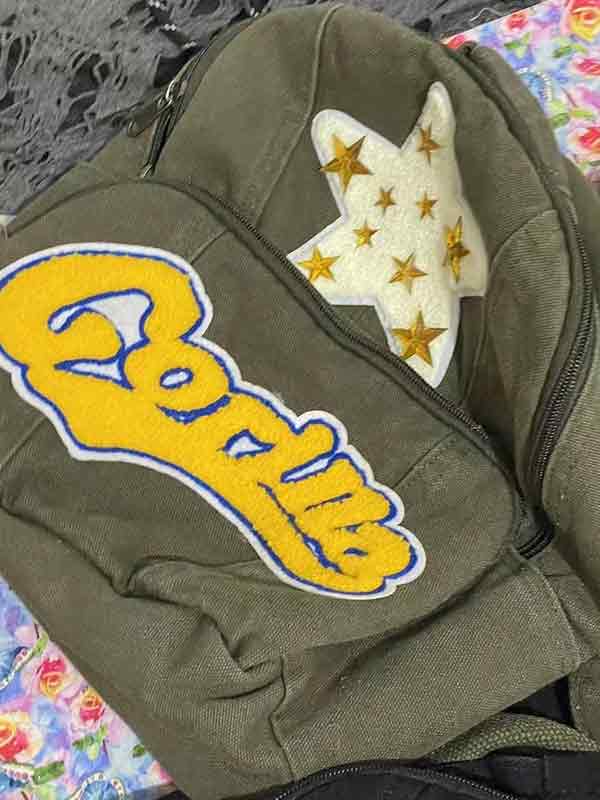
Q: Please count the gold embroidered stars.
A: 9